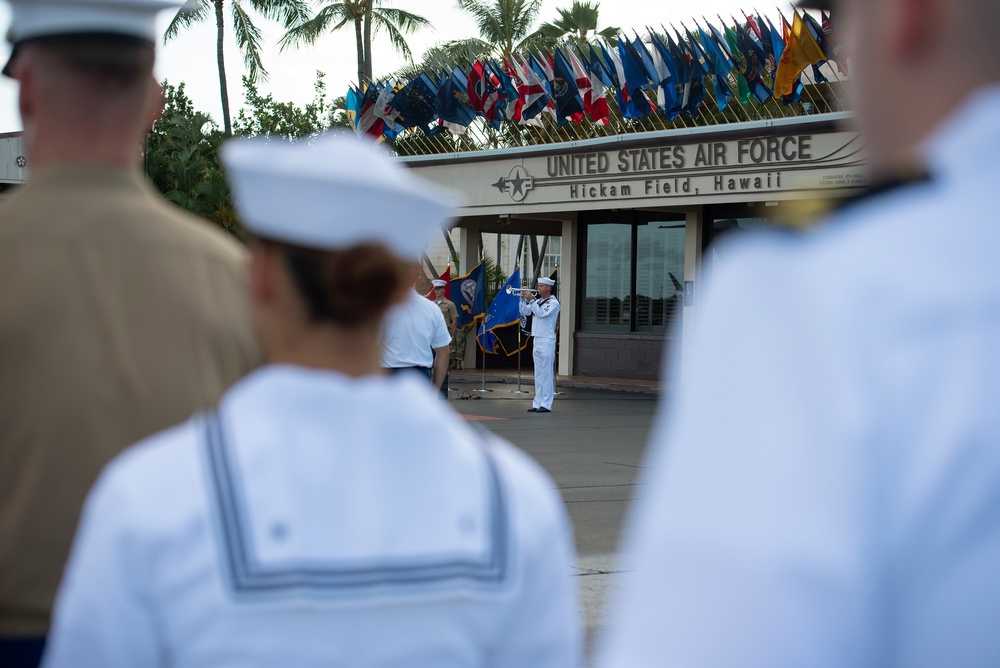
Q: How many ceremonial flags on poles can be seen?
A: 4